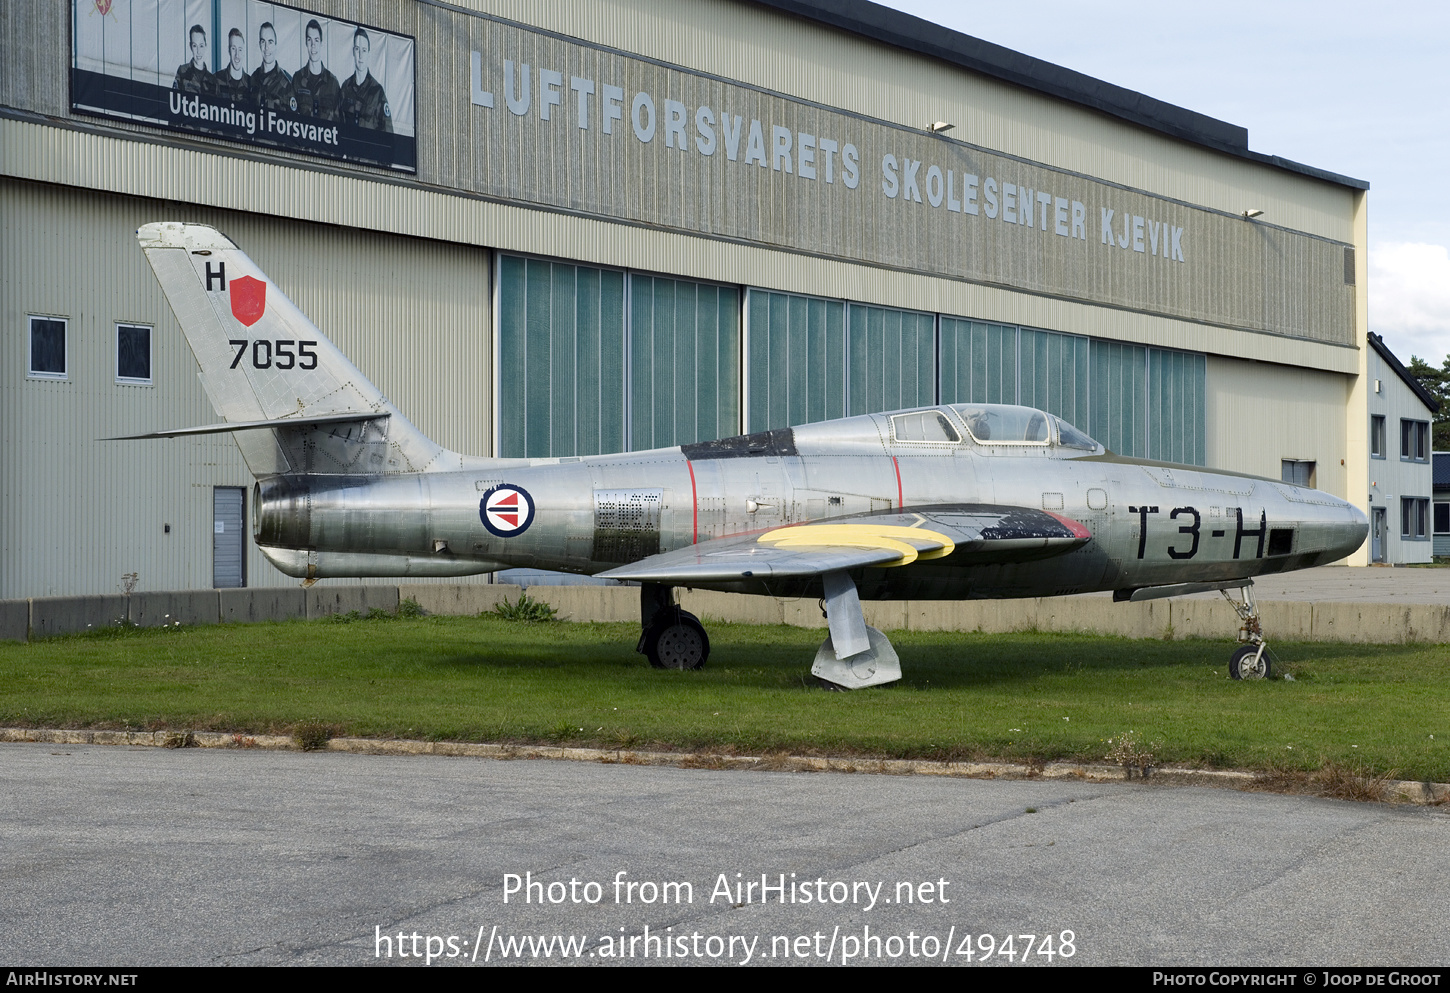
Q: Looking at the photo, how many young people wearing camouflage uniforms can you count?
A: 5